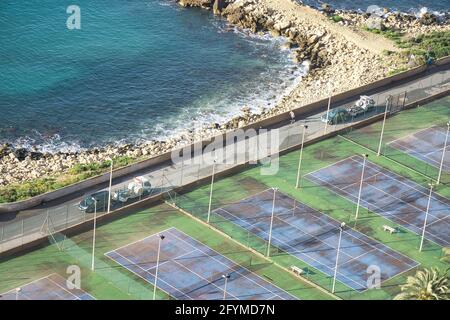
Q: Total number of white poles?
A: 14